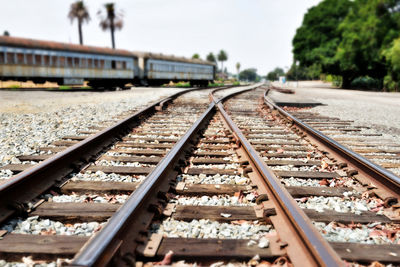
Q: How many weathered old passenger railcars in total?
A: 2